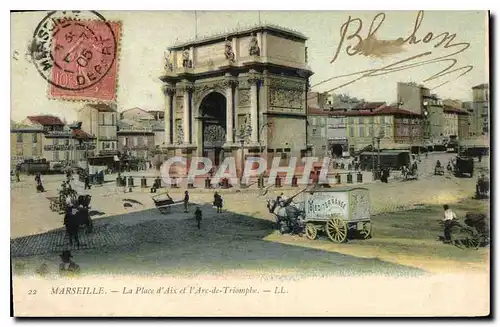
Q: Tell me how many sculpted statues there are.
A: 4